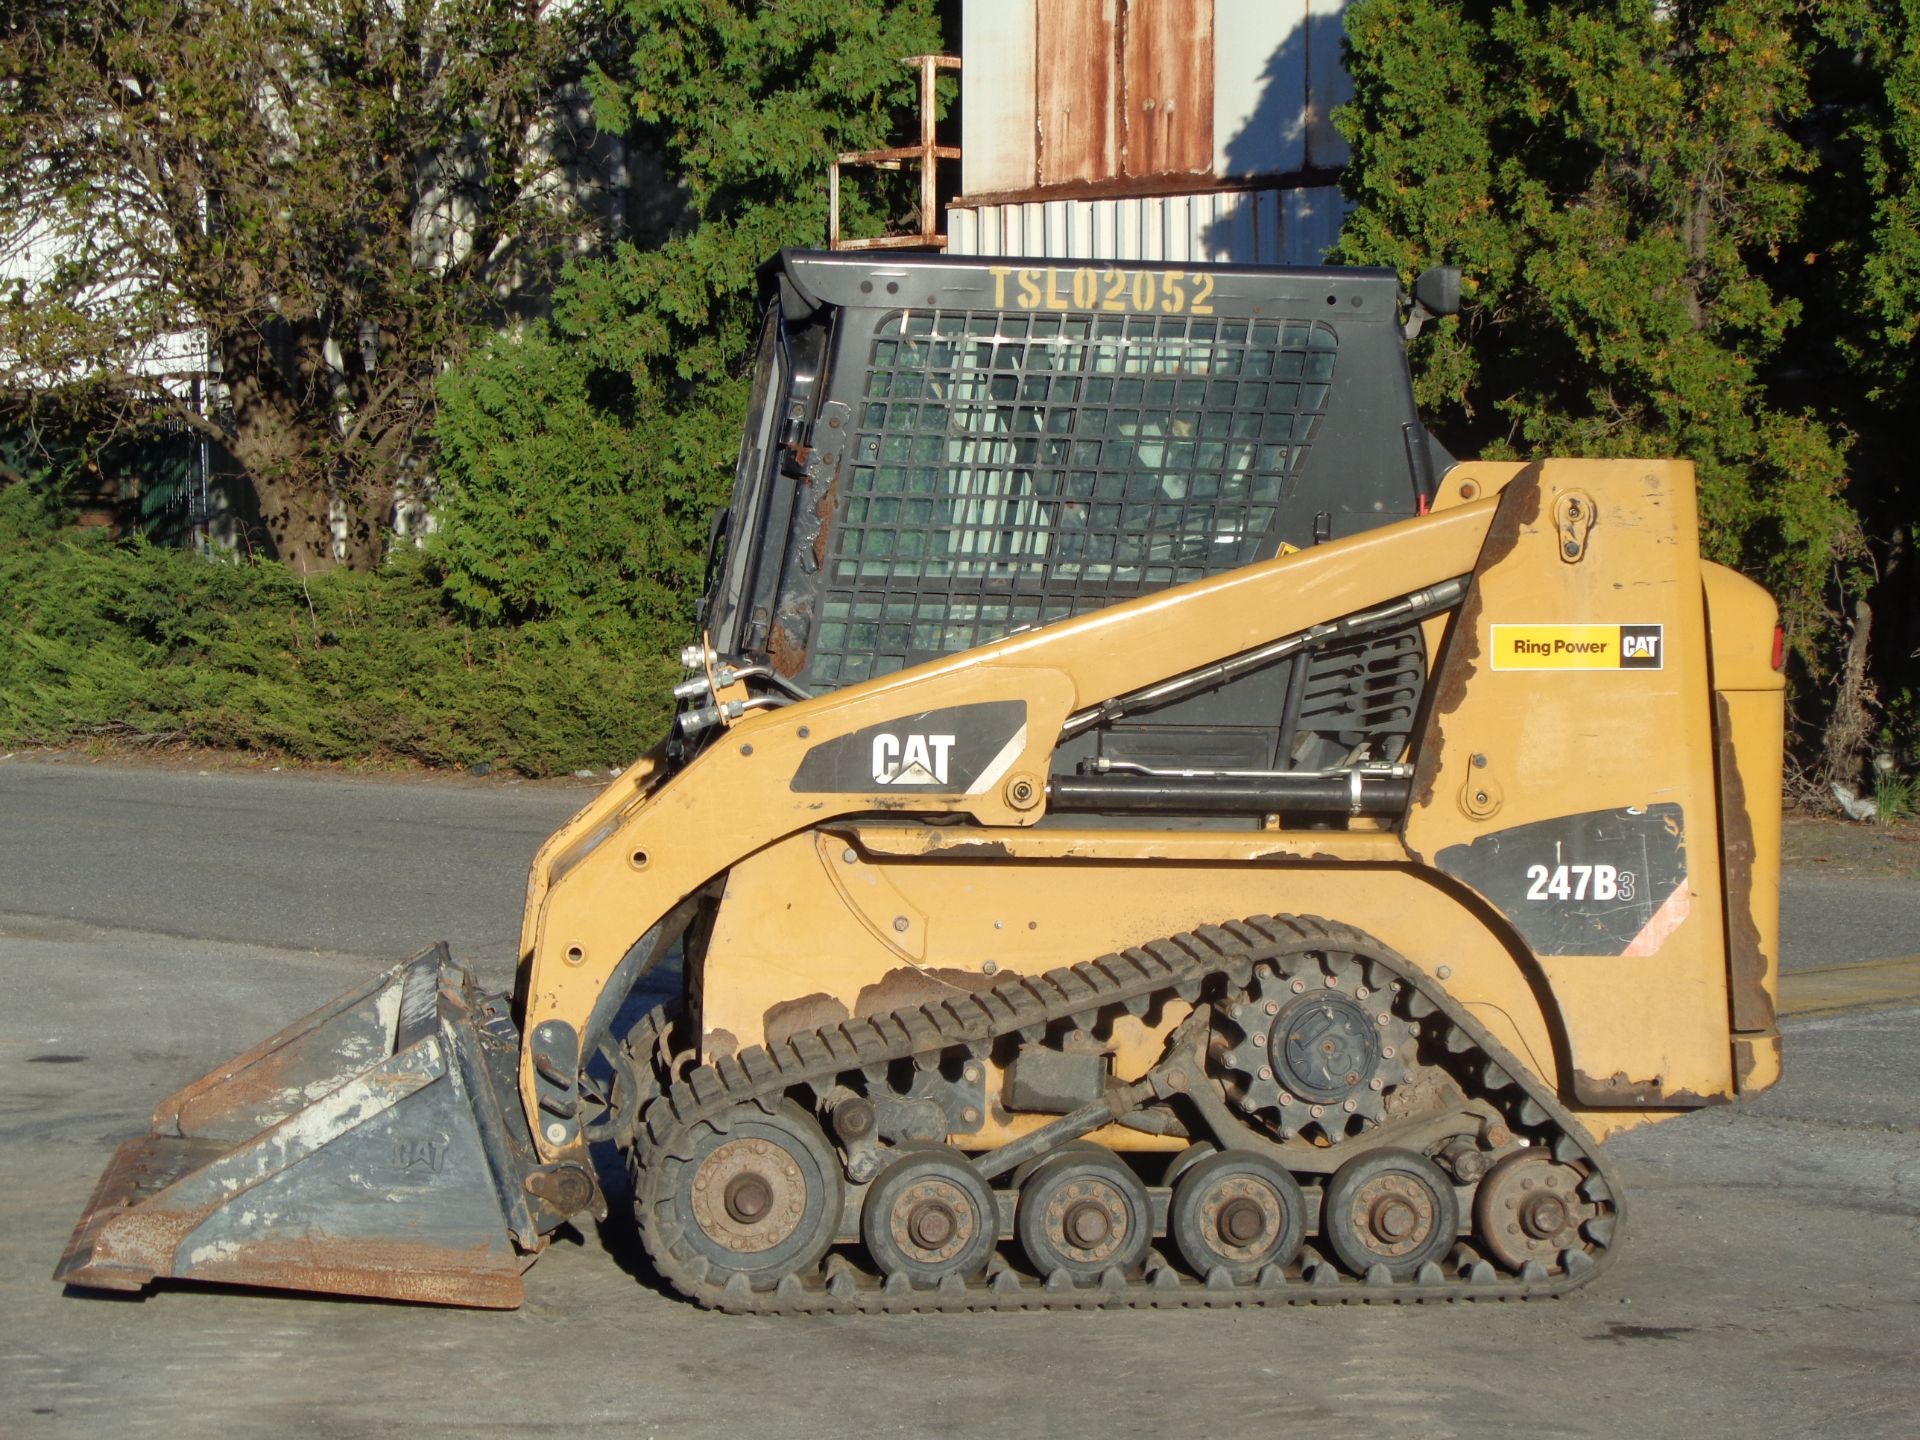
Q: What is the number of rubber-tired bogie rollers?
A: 4